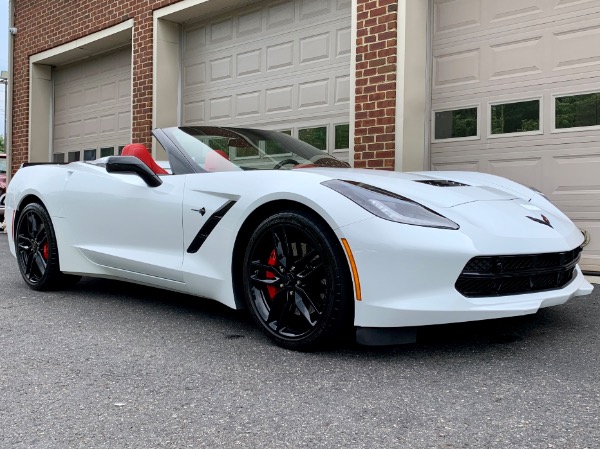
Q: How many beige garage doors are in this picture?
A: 3